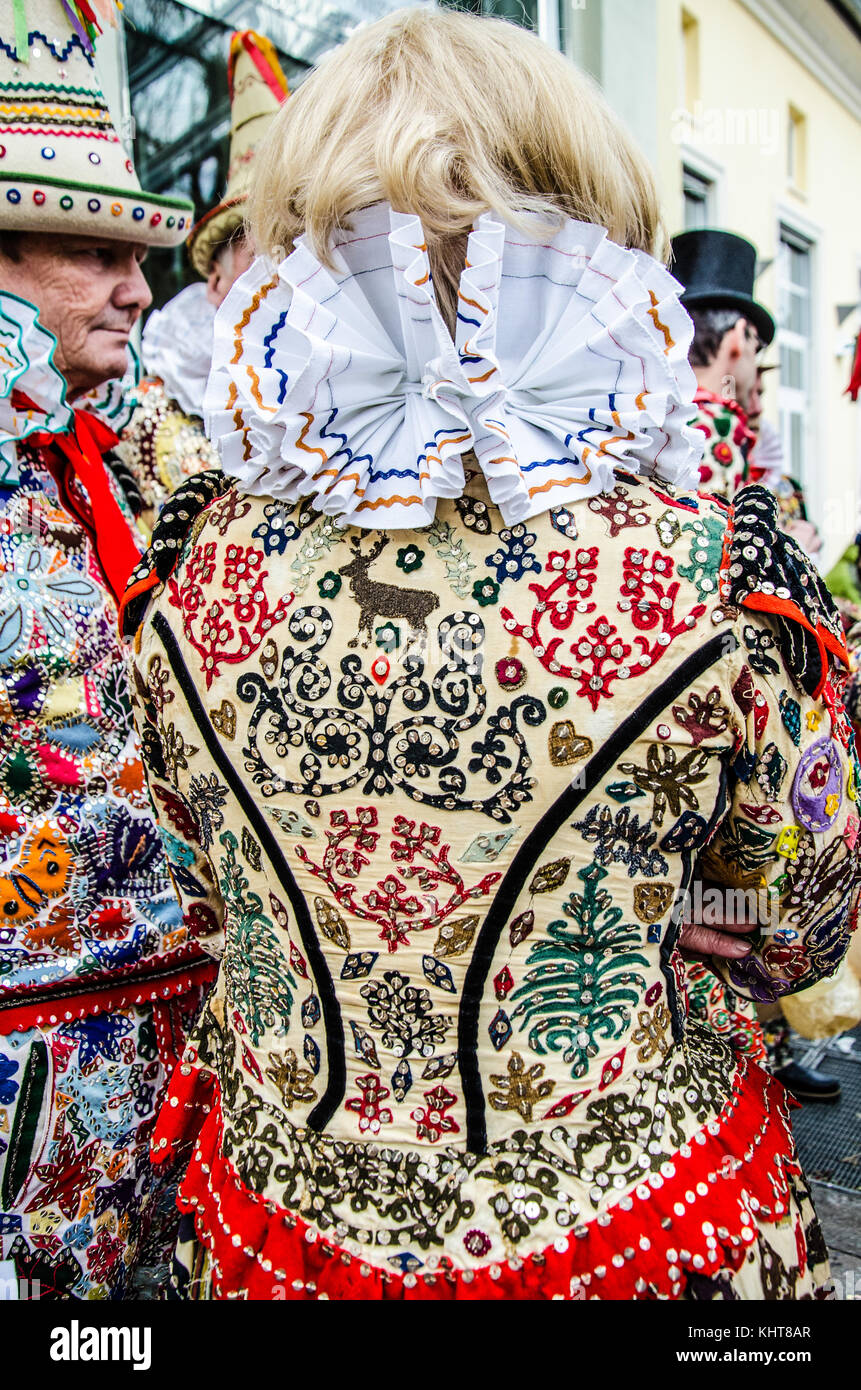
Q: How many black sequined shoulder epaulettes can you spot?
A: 2